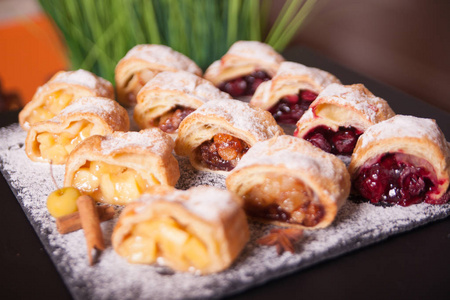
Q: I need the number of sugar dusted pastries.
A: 12